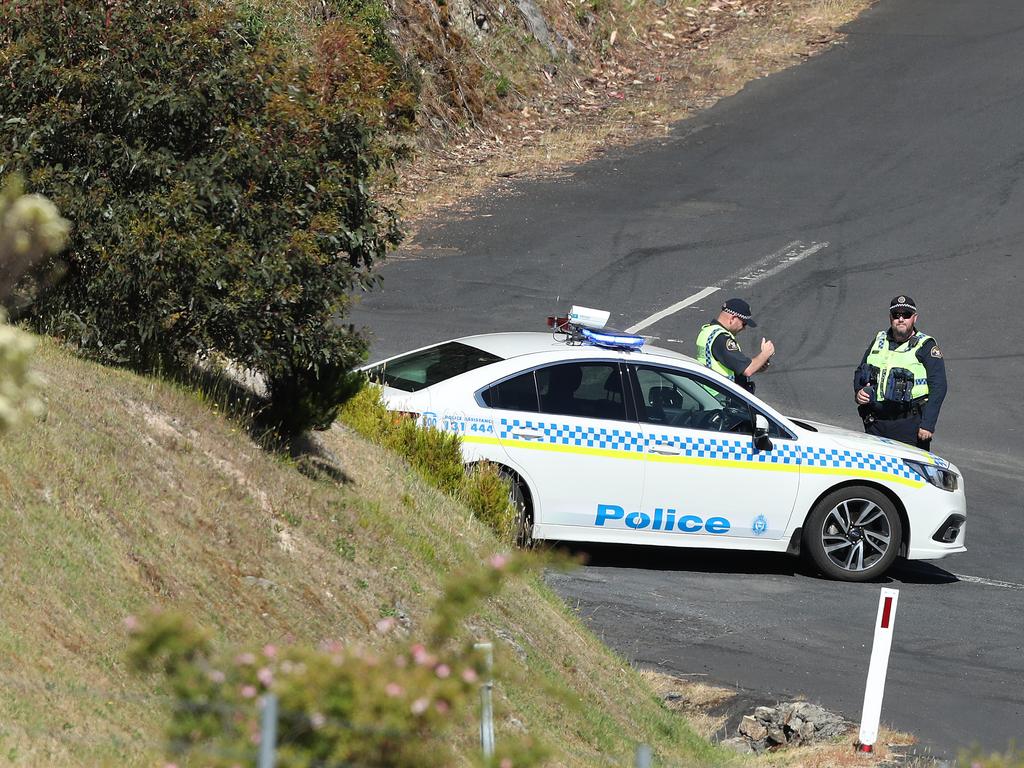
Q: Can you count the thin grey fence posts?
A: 3